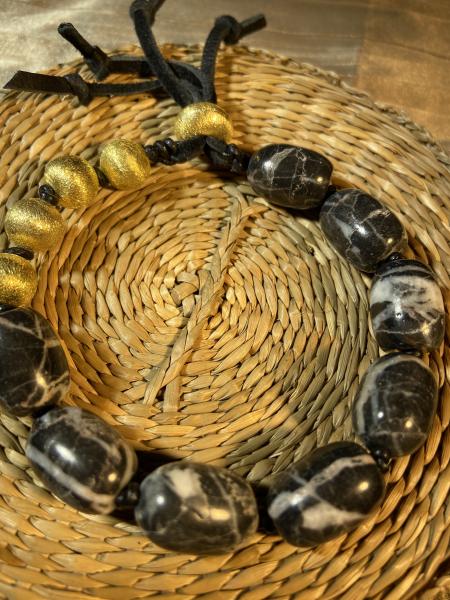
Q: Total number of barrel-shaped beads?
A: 8